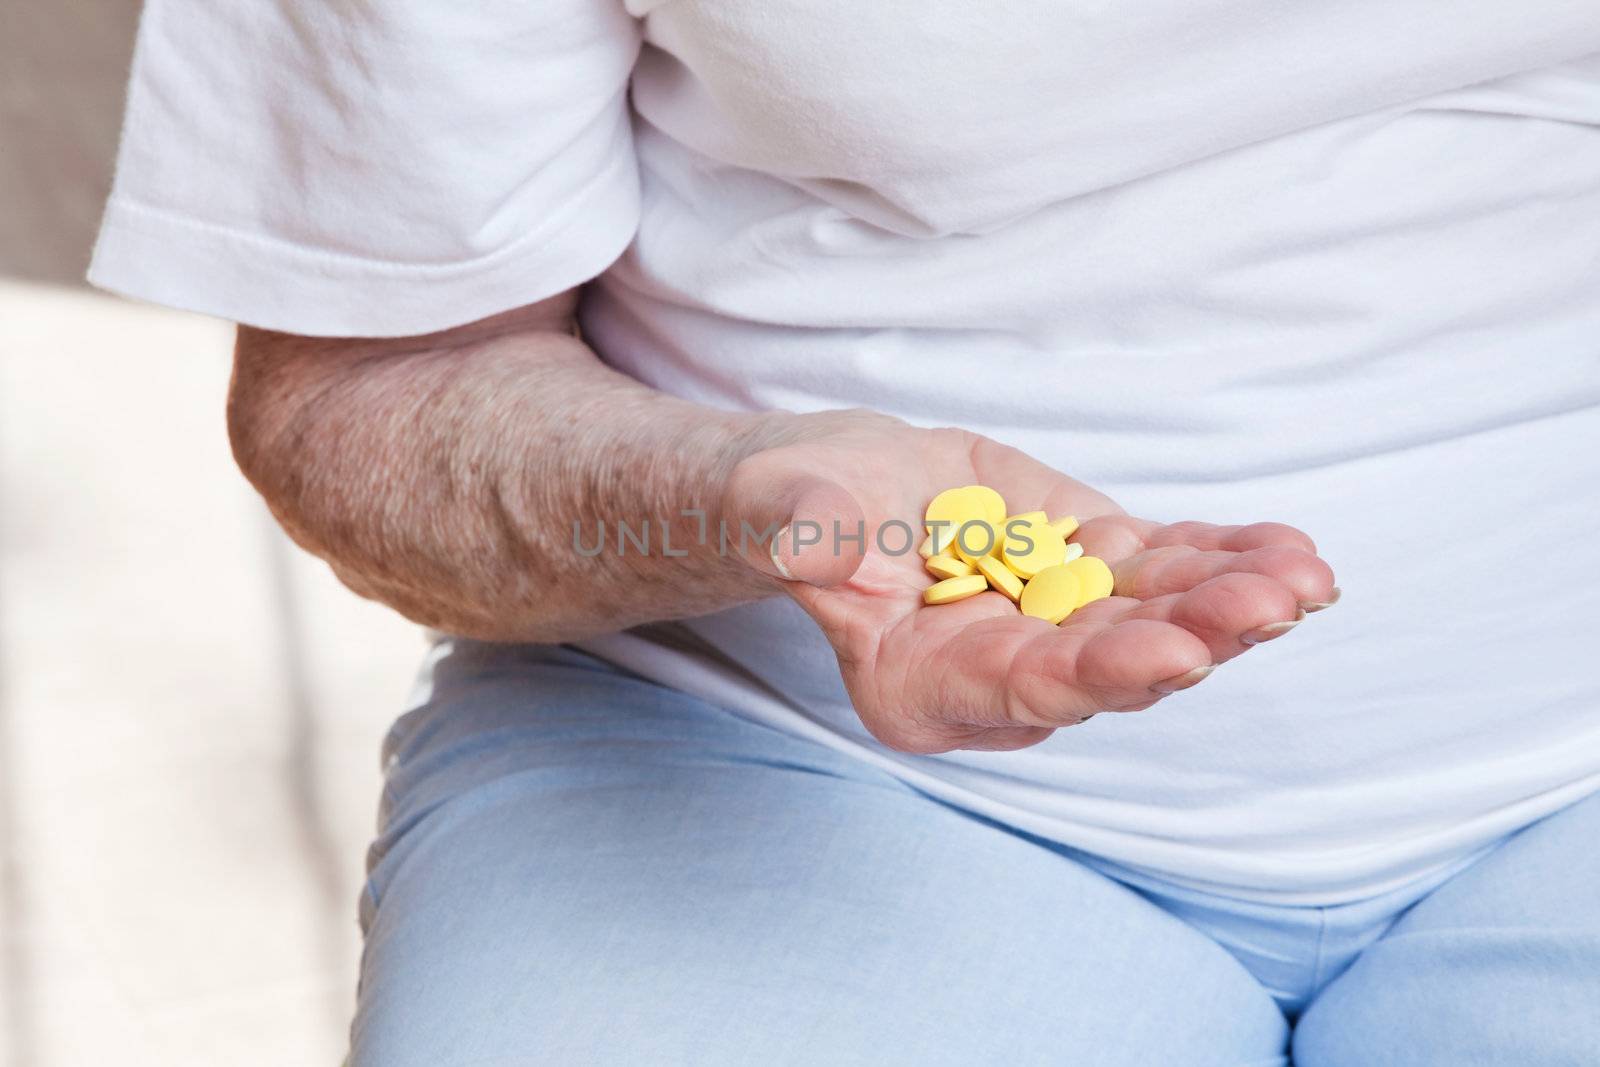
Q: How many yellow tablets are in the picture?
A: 13